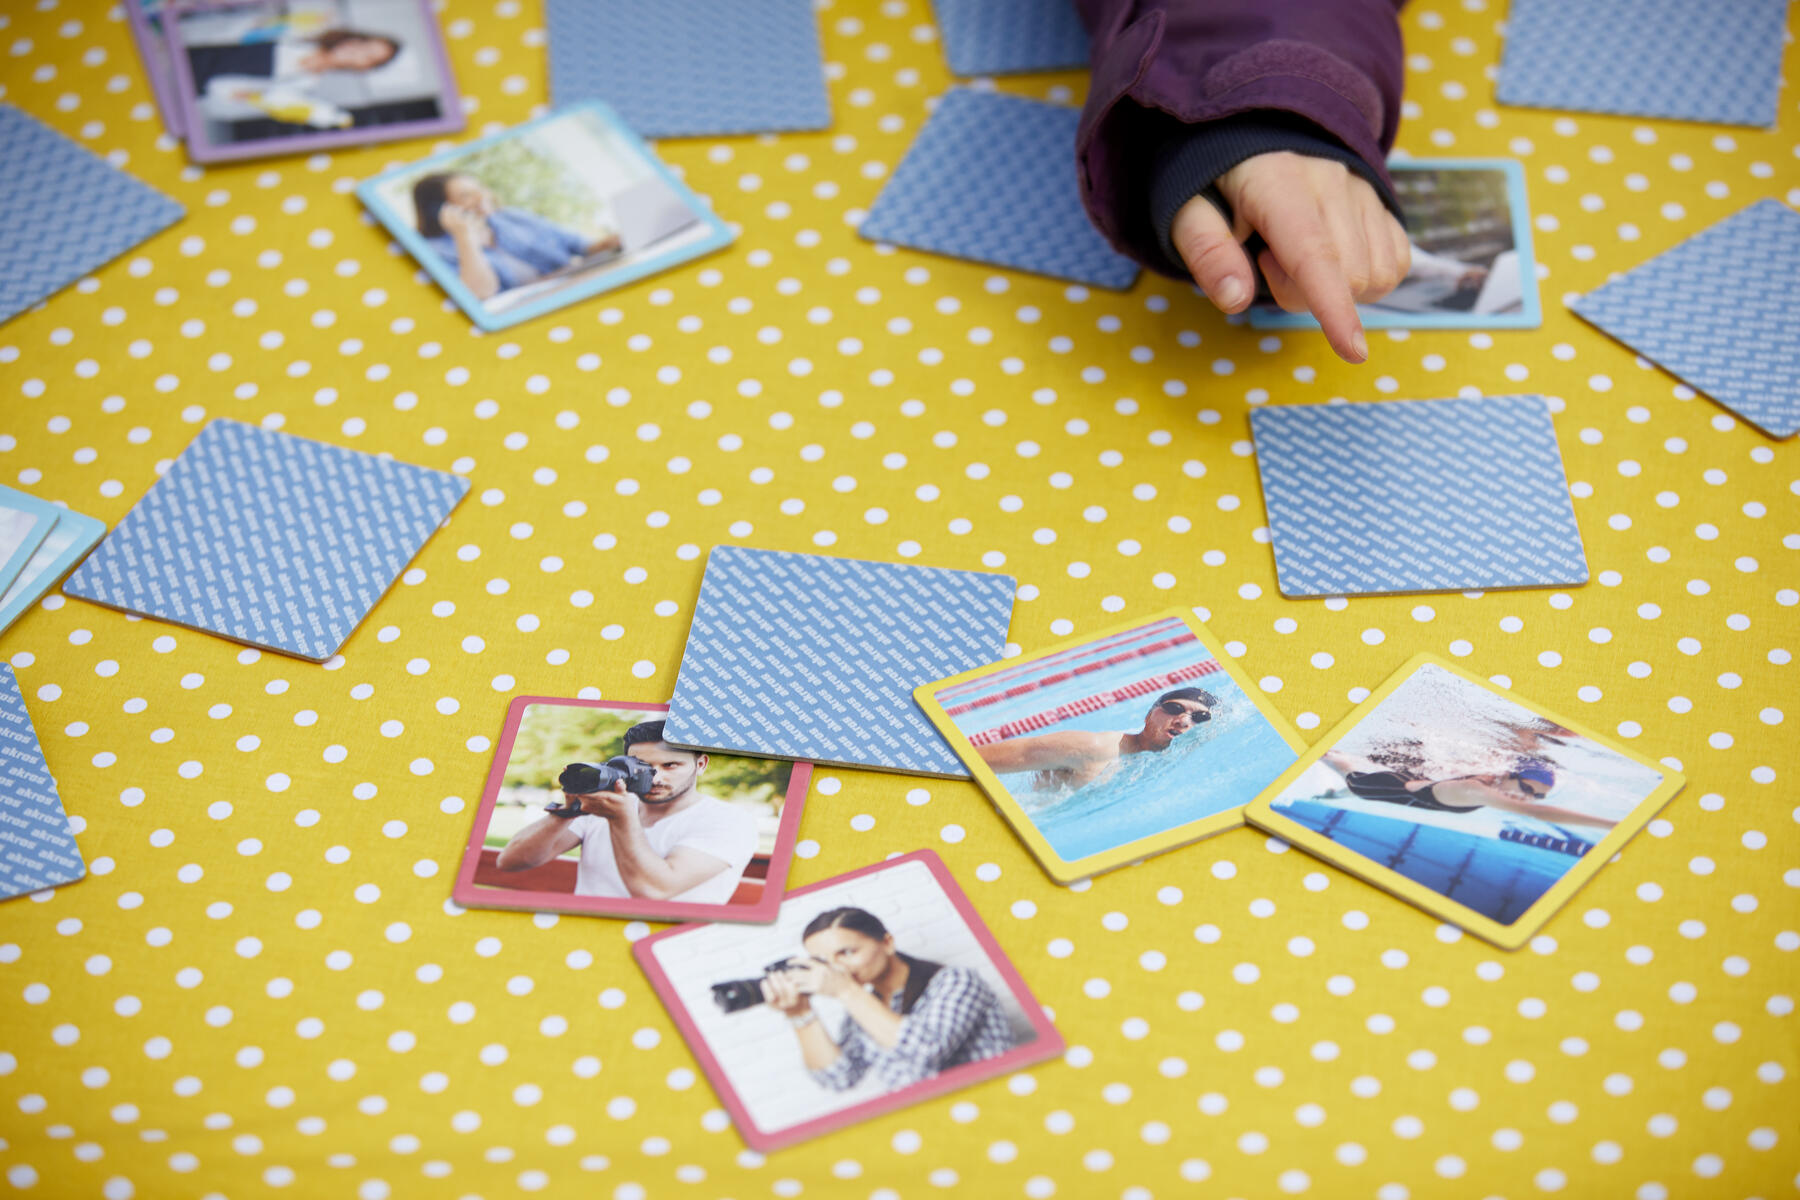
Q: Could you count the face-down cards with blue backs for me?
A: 10